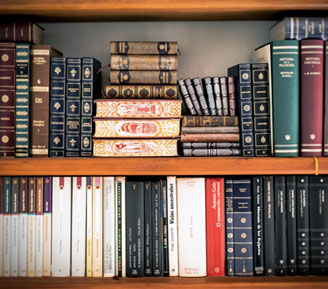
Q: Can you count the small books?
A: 7